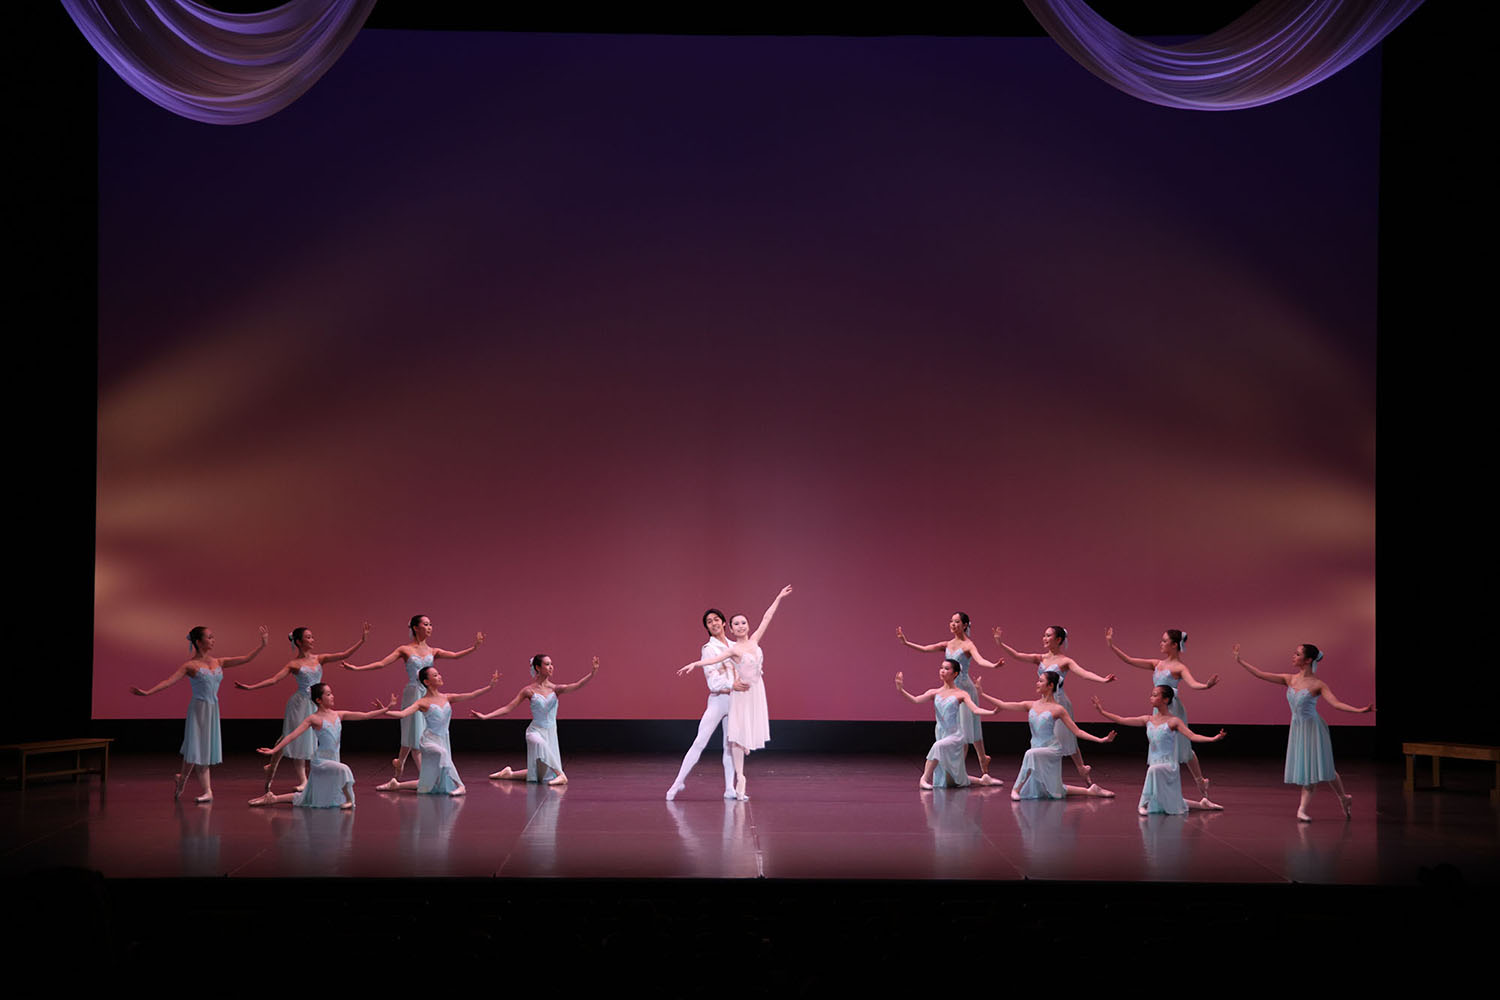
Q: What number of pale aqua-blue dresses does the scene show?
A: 13